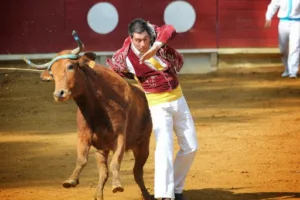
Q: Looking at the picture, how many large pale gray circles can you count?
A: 2